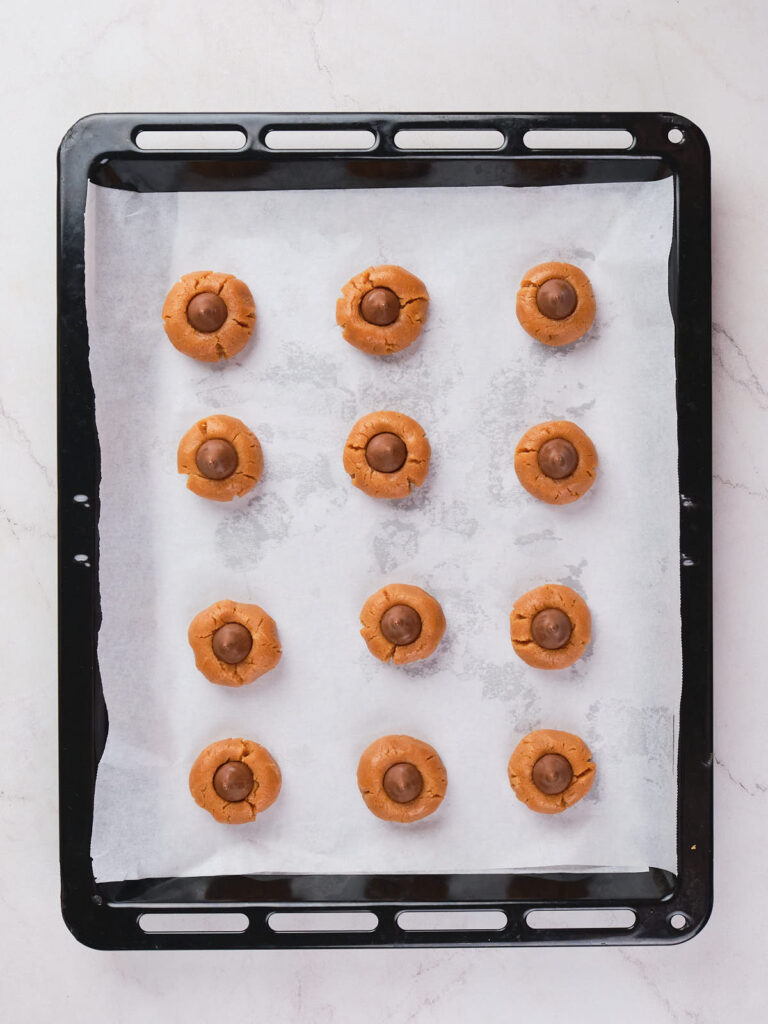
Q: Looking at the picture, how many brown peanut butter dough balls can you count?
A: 12